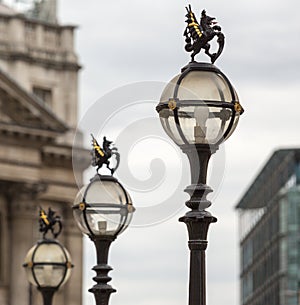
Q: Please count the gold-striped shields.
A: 3